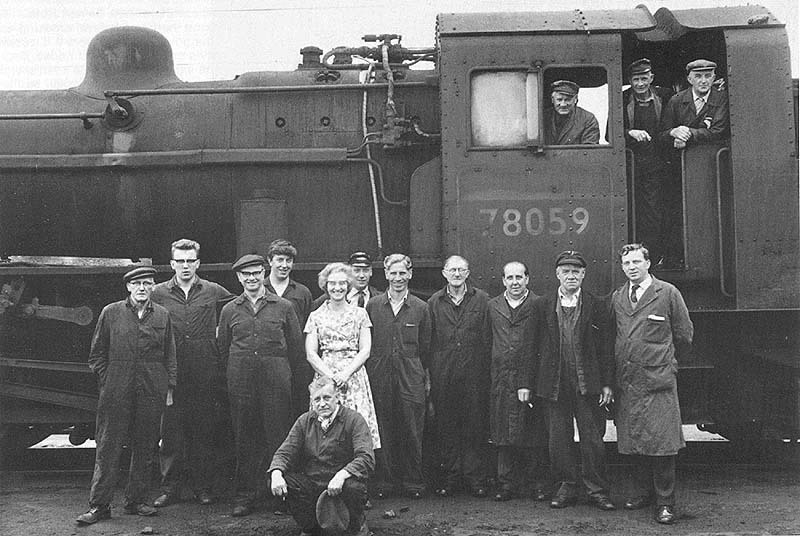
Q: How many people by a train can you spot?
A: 15